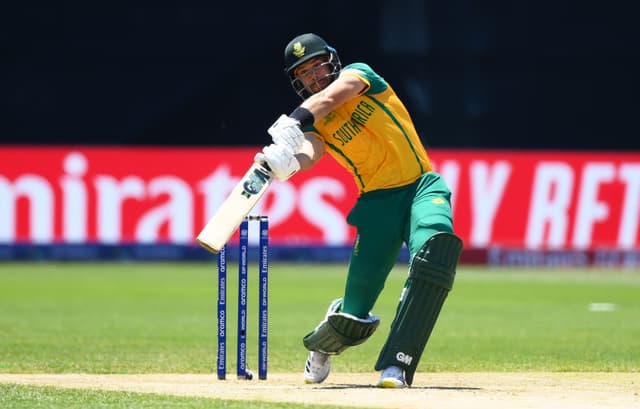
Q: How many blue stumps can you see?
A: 3